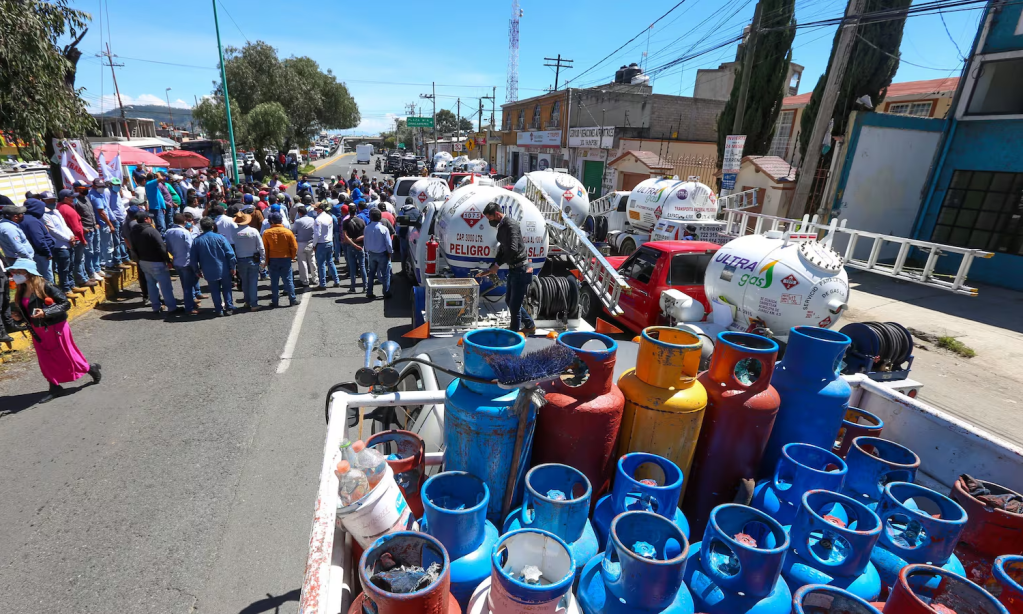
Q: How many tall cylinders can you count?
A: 5